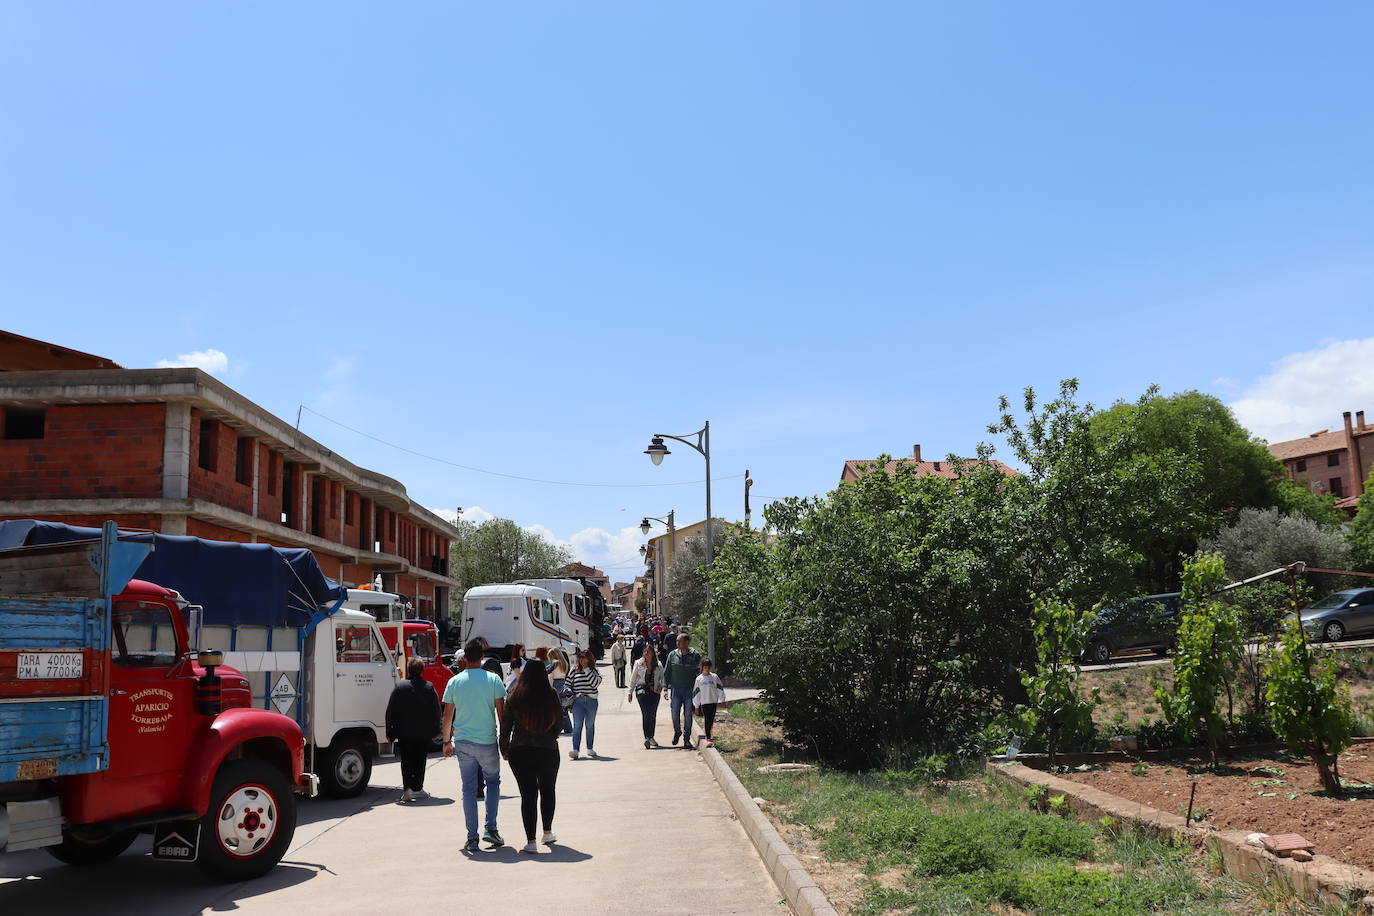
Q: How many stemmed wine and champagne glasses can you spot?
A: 0